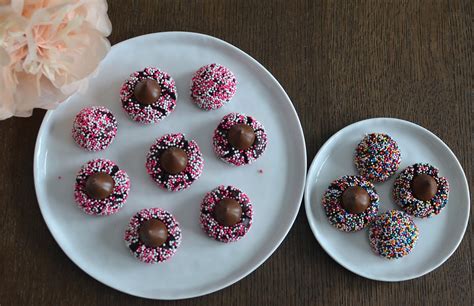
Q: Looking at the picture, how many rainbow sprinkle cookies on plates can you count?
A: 4